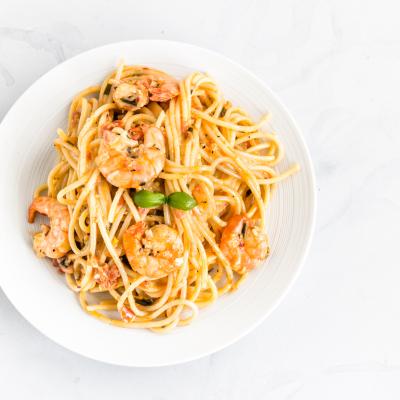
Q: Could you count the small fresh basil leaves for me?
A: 2